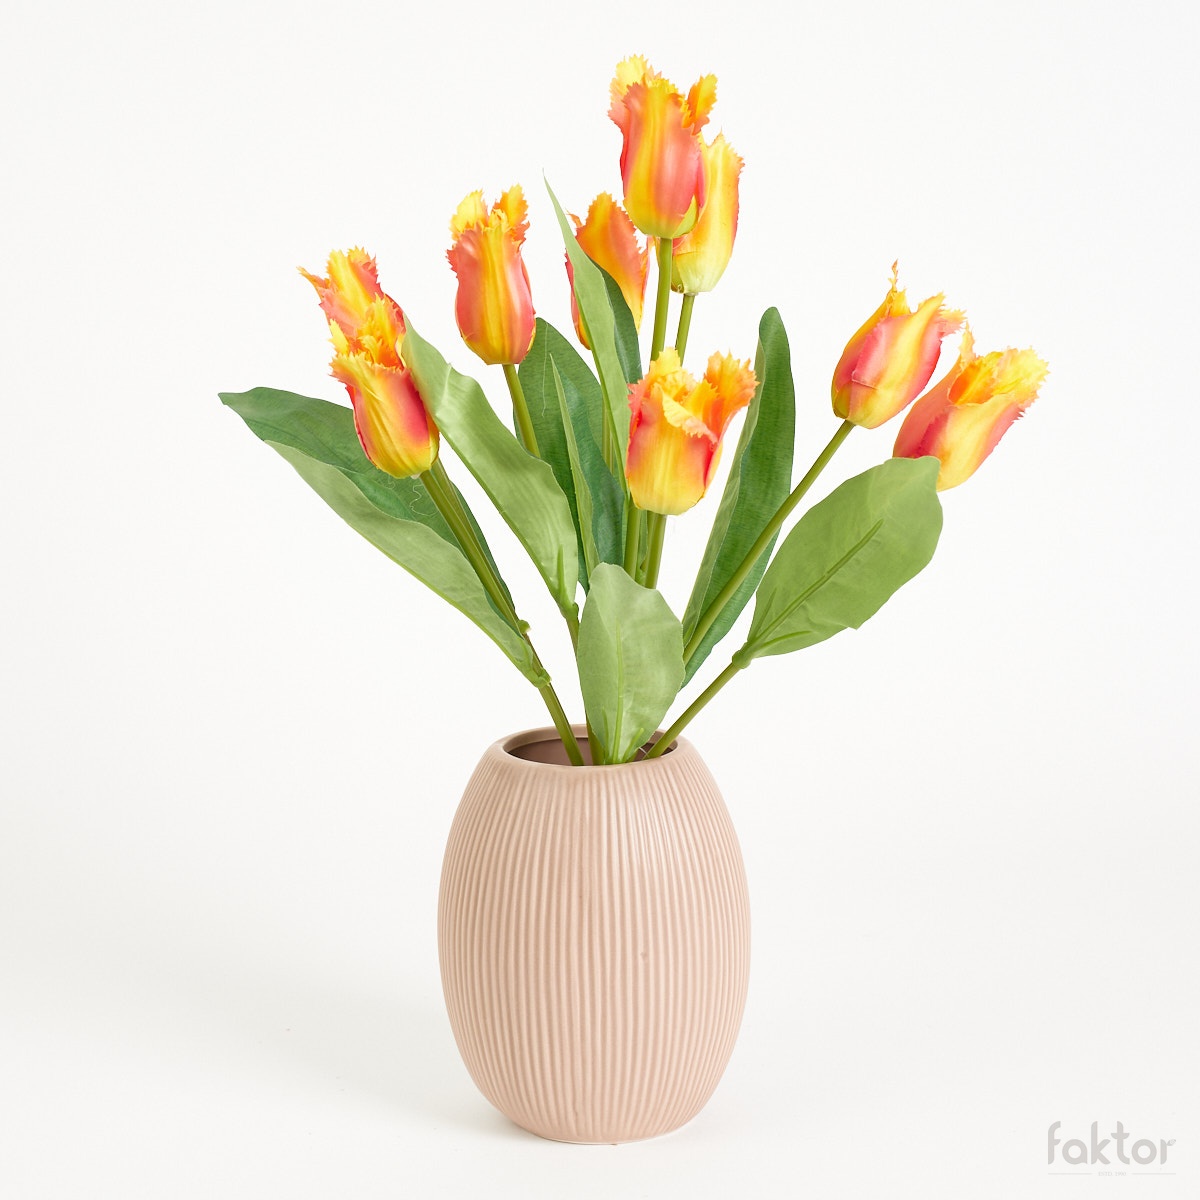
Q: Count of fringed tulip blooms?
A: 9